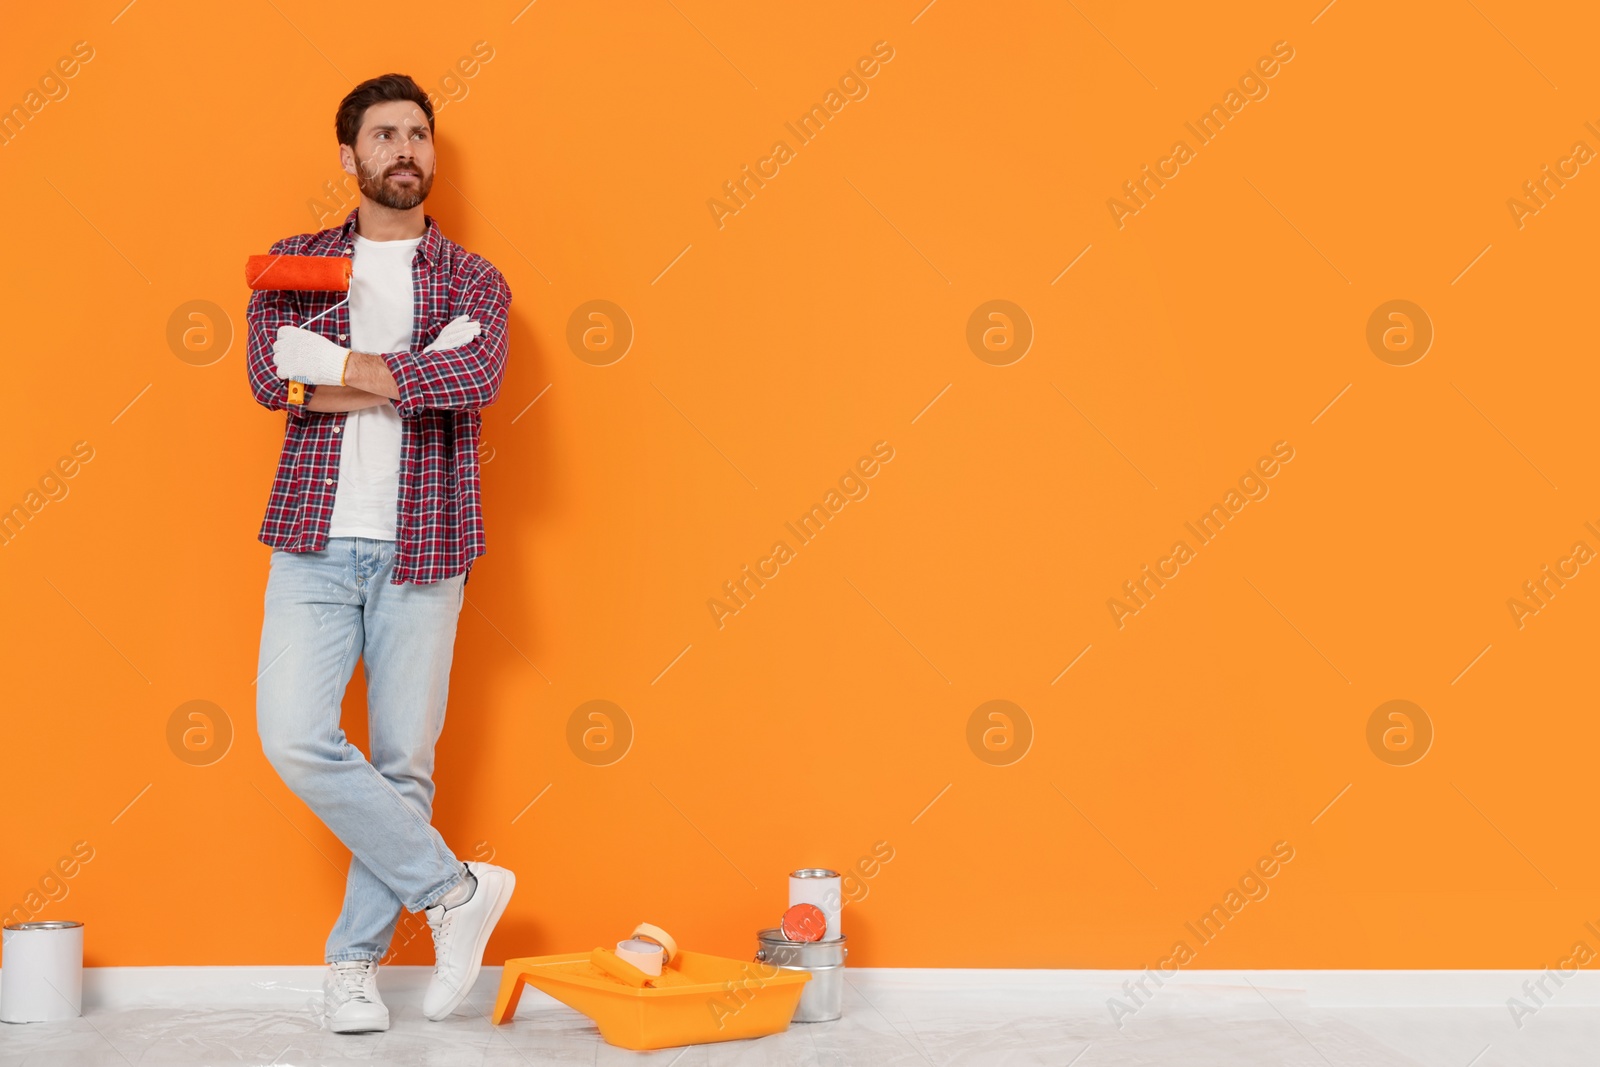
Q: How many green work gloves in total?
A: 0